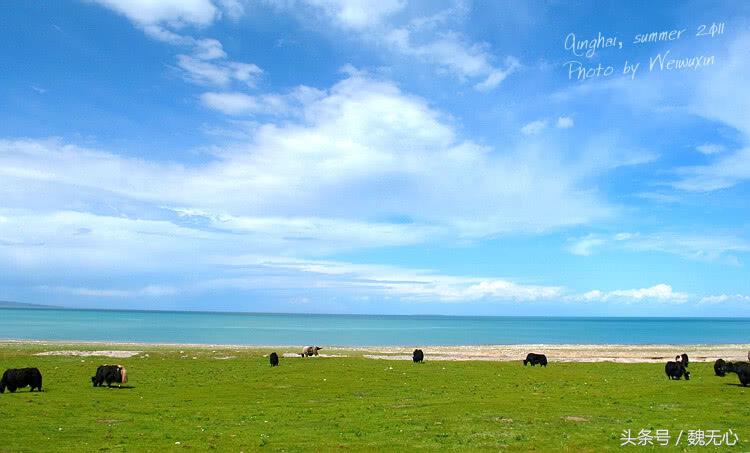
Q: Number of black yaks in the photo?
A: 9